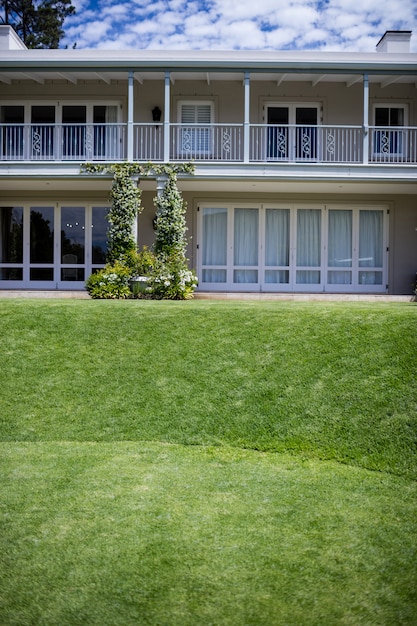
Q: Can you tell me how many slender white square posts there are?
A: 4